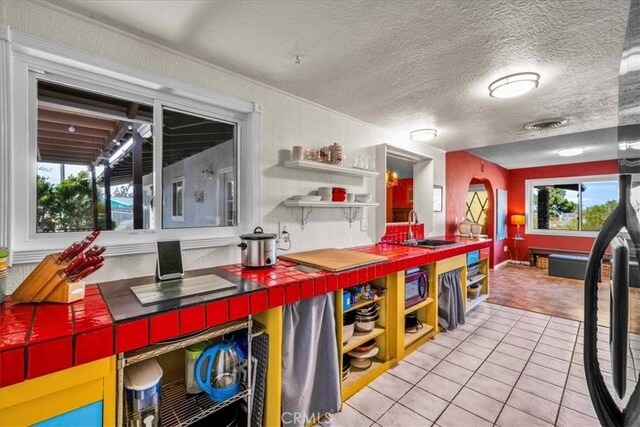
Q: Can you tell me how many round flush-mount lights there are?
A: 3